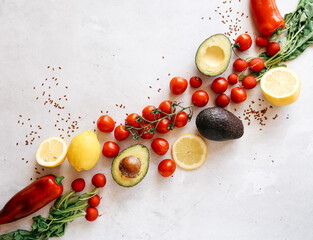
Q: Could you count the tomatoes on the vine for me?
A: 7